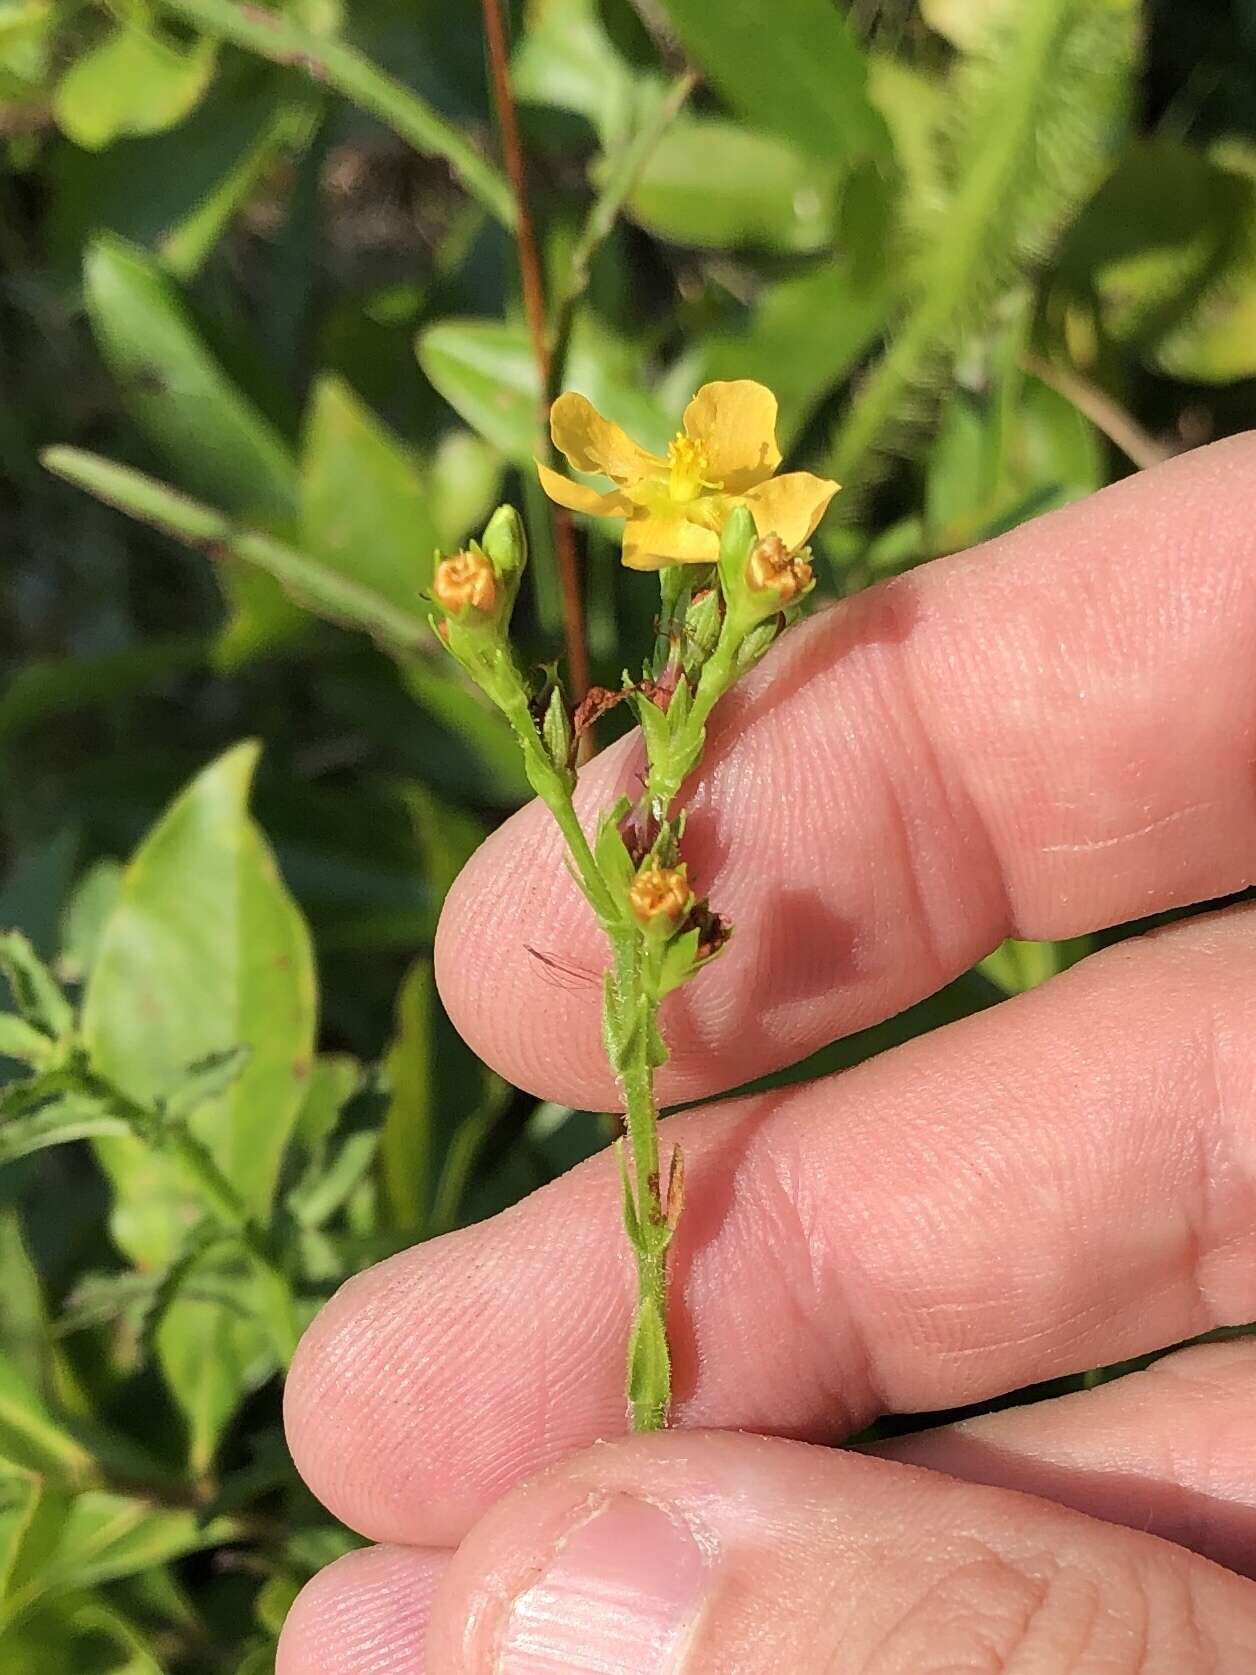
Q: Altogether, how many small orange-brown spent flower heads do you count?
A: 3